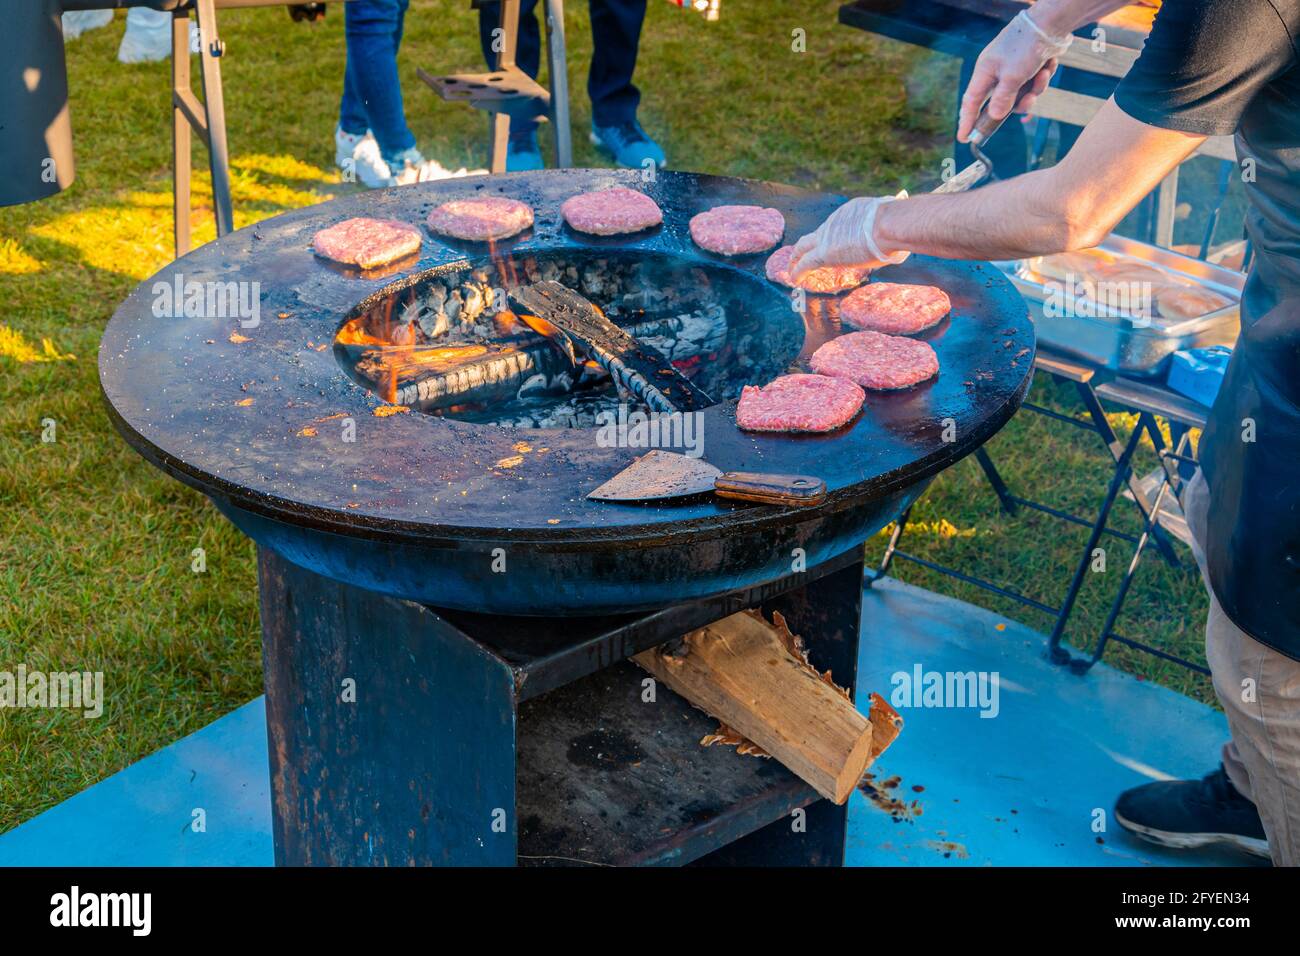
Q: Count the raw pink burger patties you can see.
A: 8